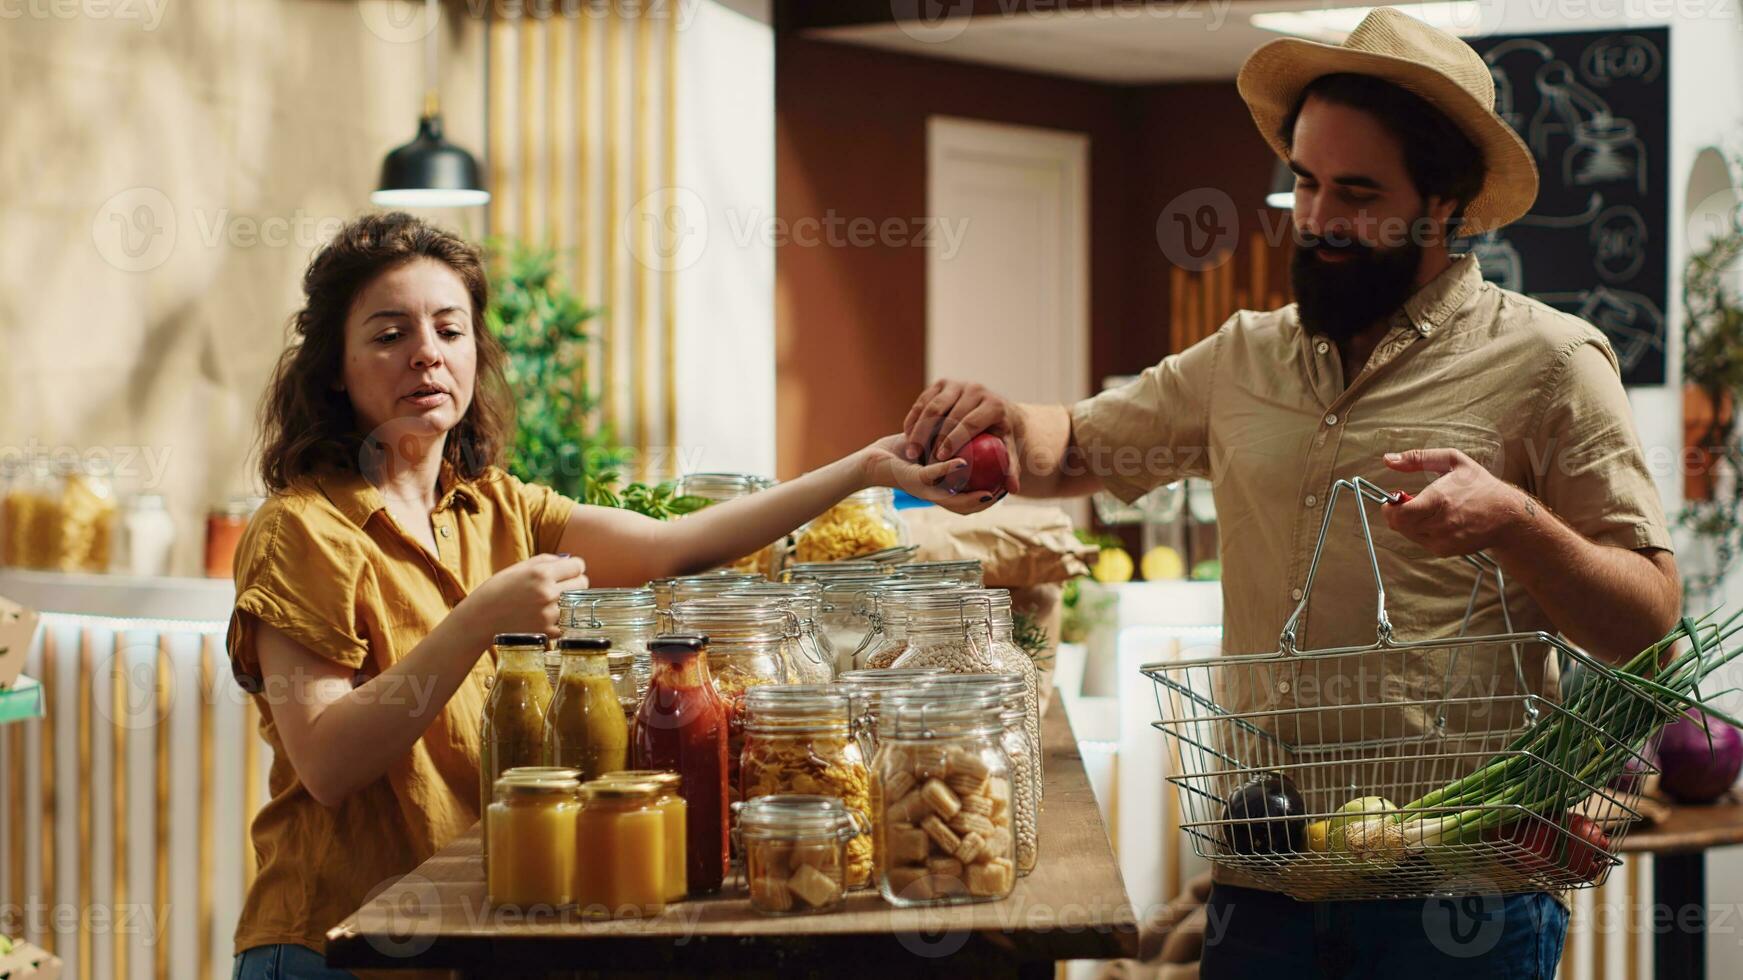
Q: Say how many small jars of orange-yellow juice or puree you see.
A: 4